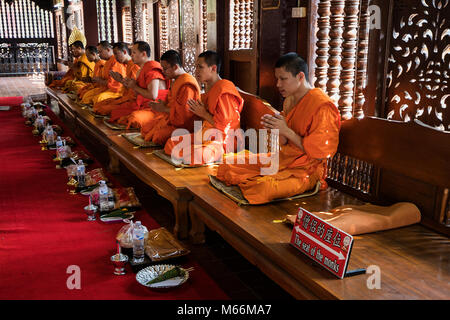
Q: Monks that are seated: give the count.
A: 8